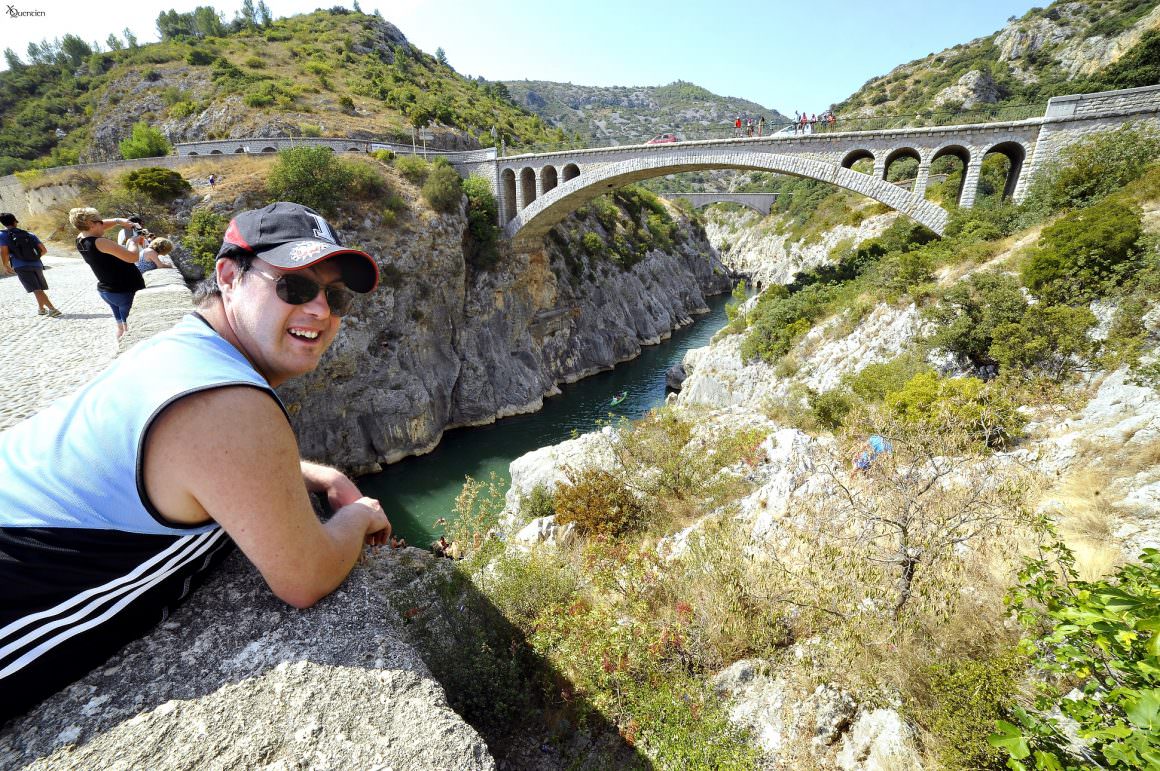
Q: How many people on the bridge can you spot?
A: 8